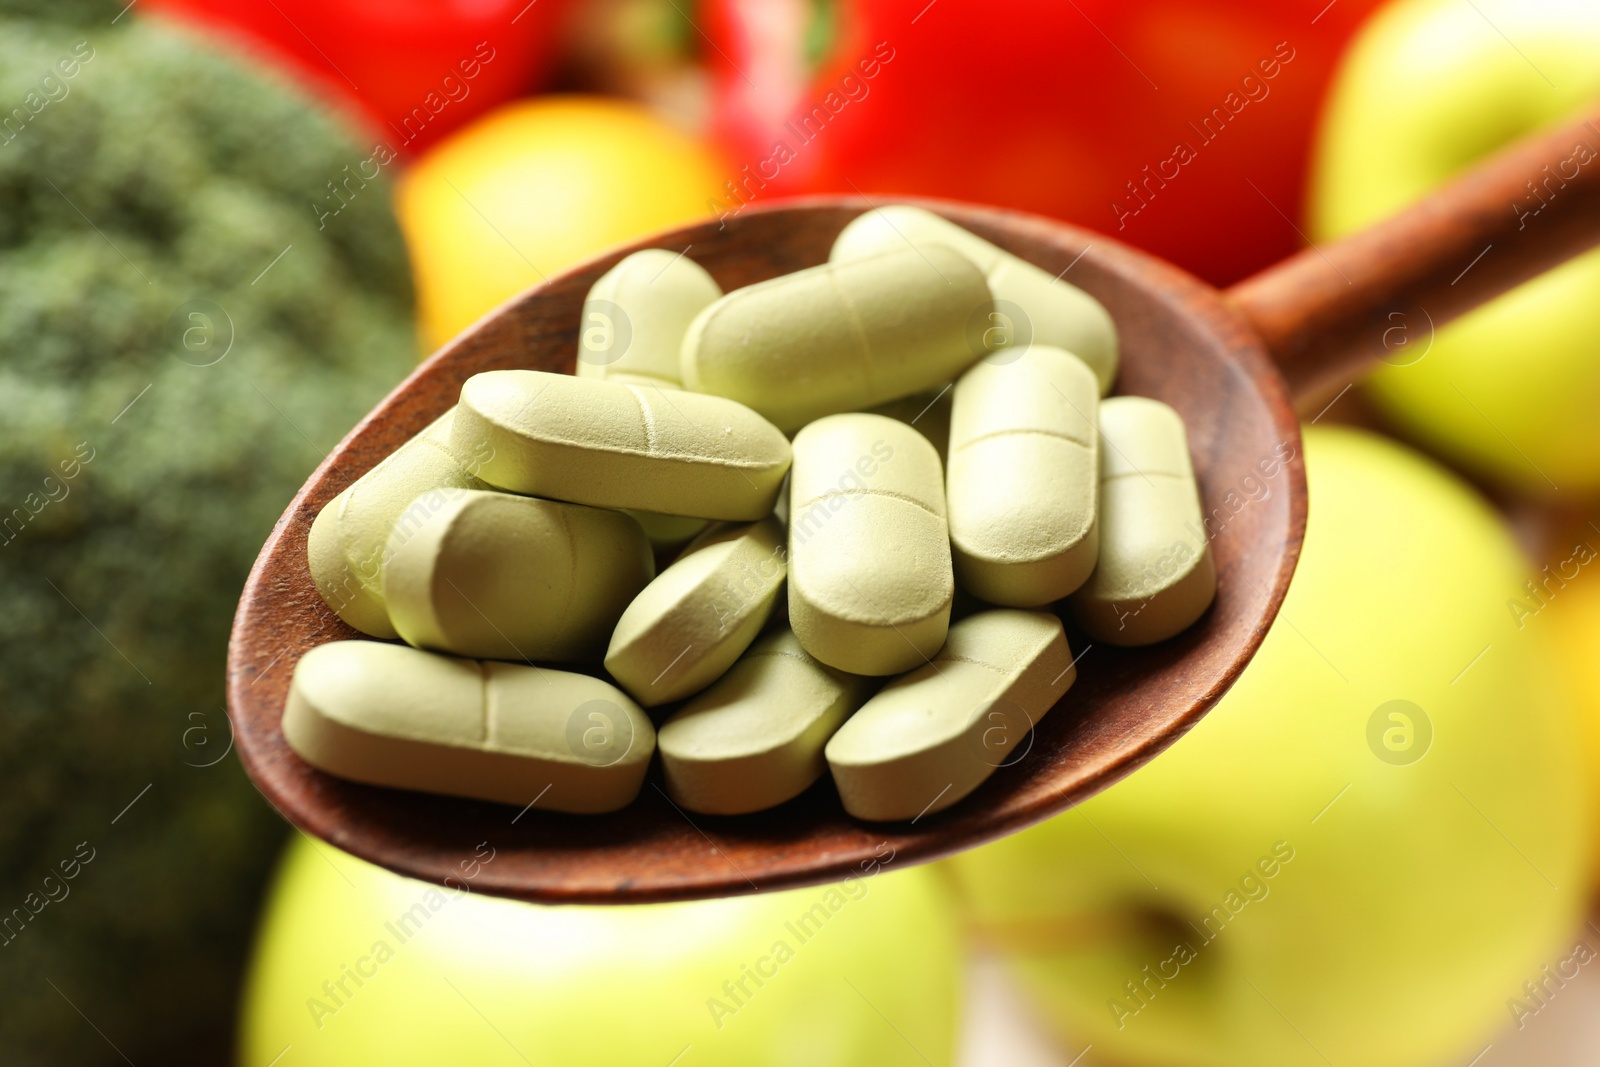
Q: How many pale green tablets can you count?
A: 13